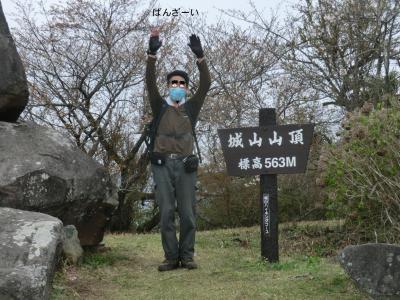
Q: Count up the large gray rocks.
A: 4